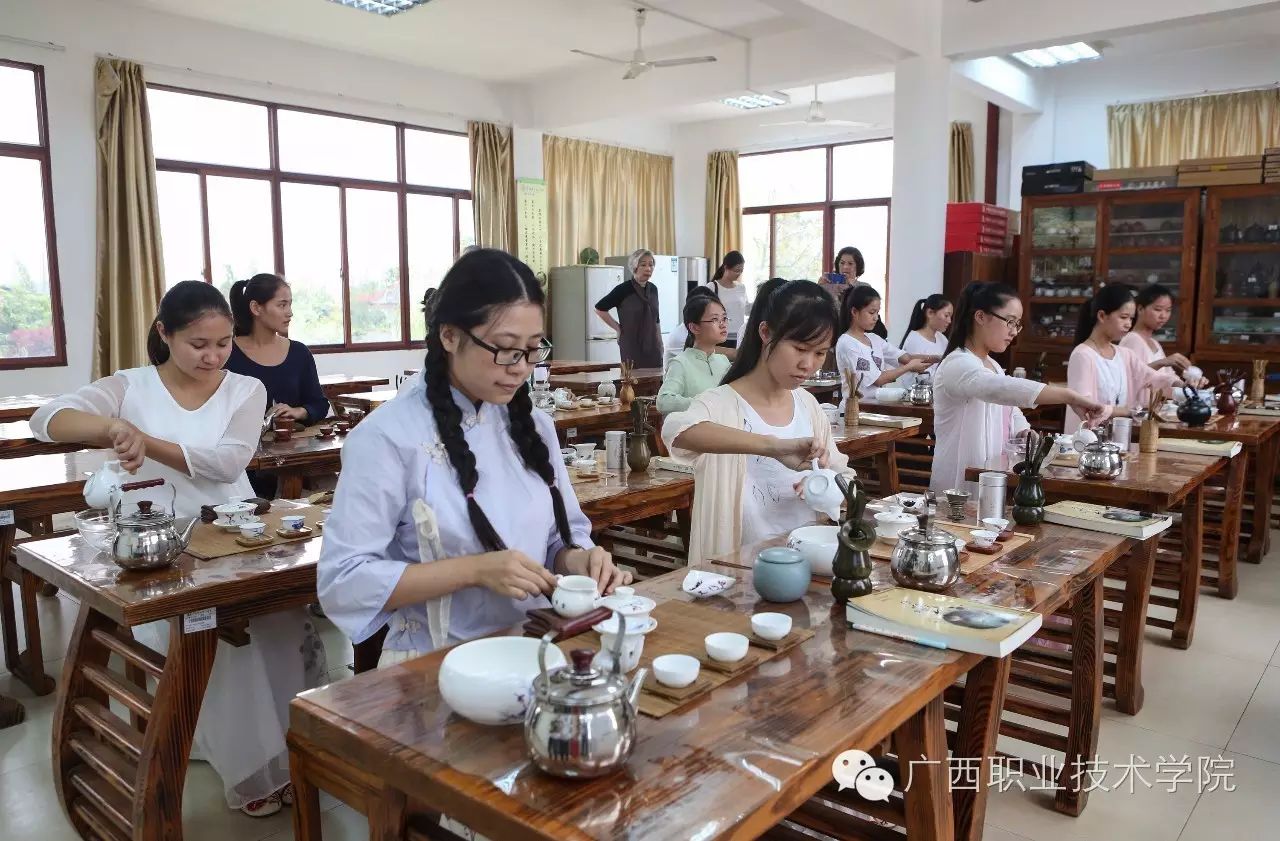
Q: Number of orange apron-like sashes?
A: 0